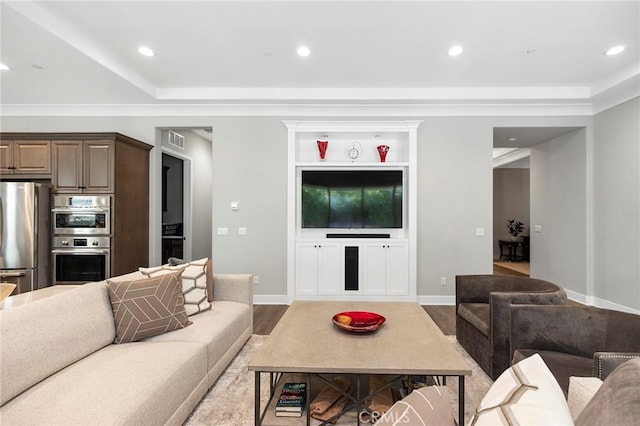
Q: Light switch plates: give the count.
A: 4